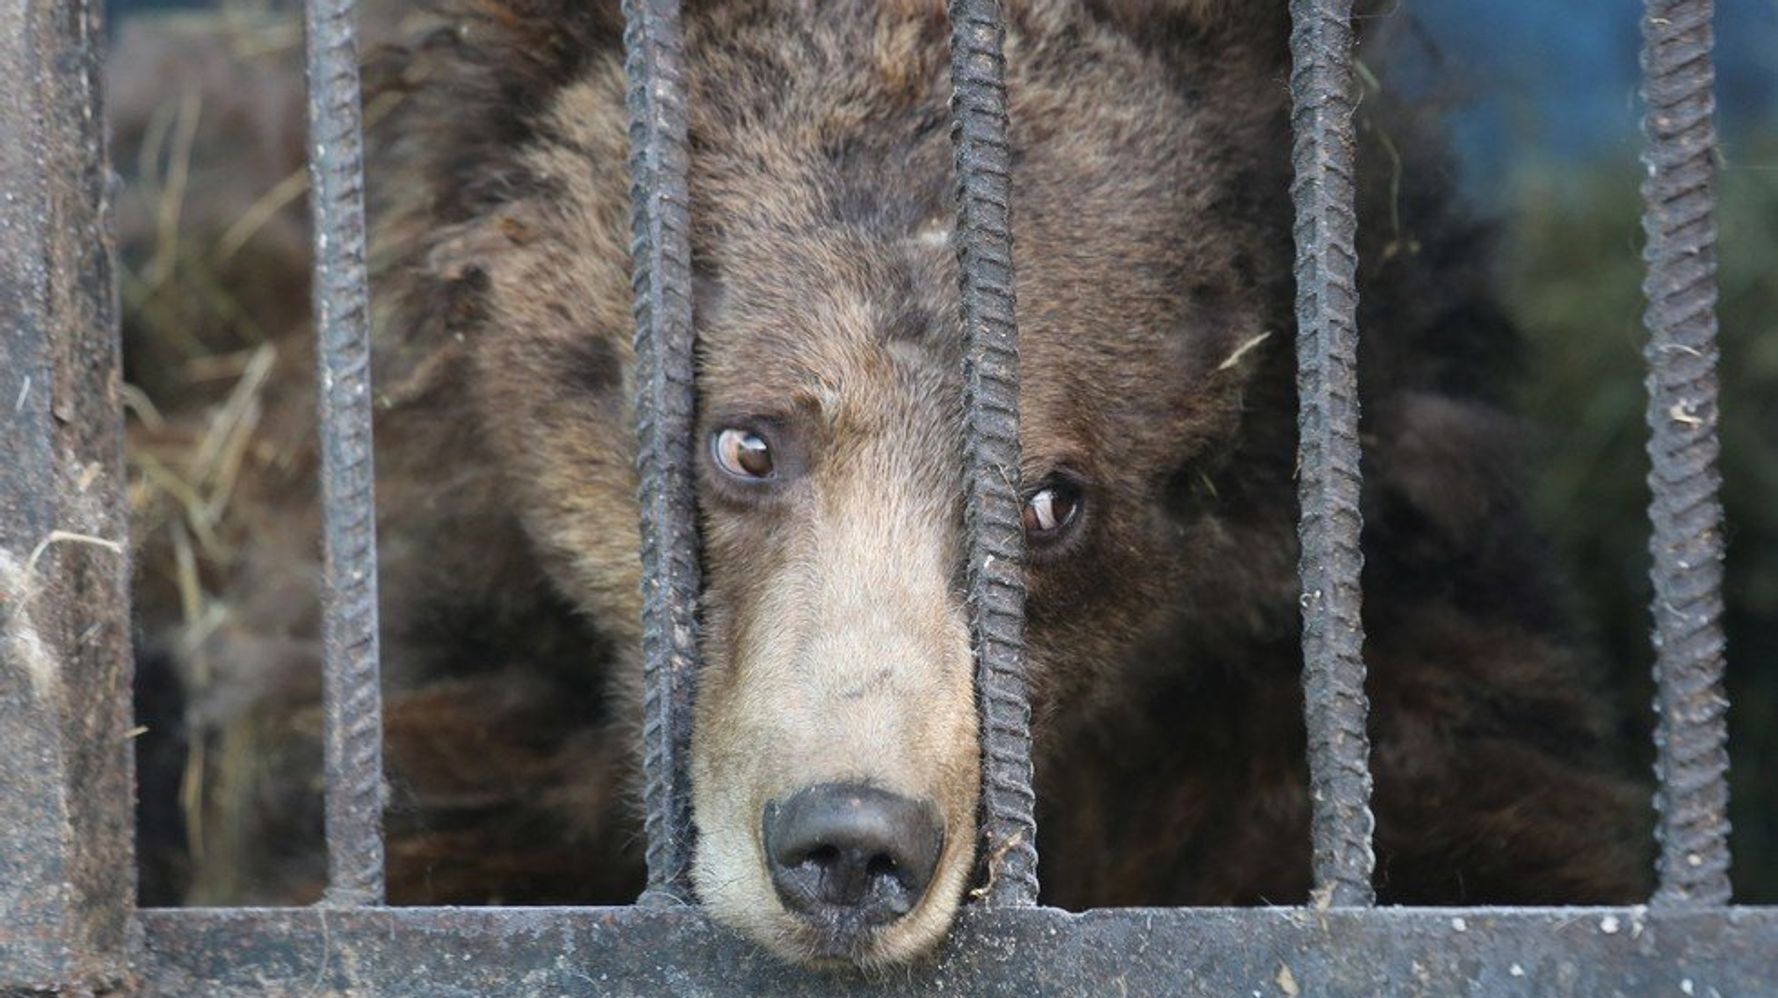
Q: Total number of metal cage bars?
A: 5